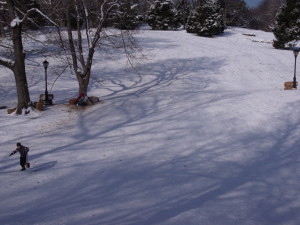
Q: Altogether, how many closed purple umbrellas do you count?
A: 0